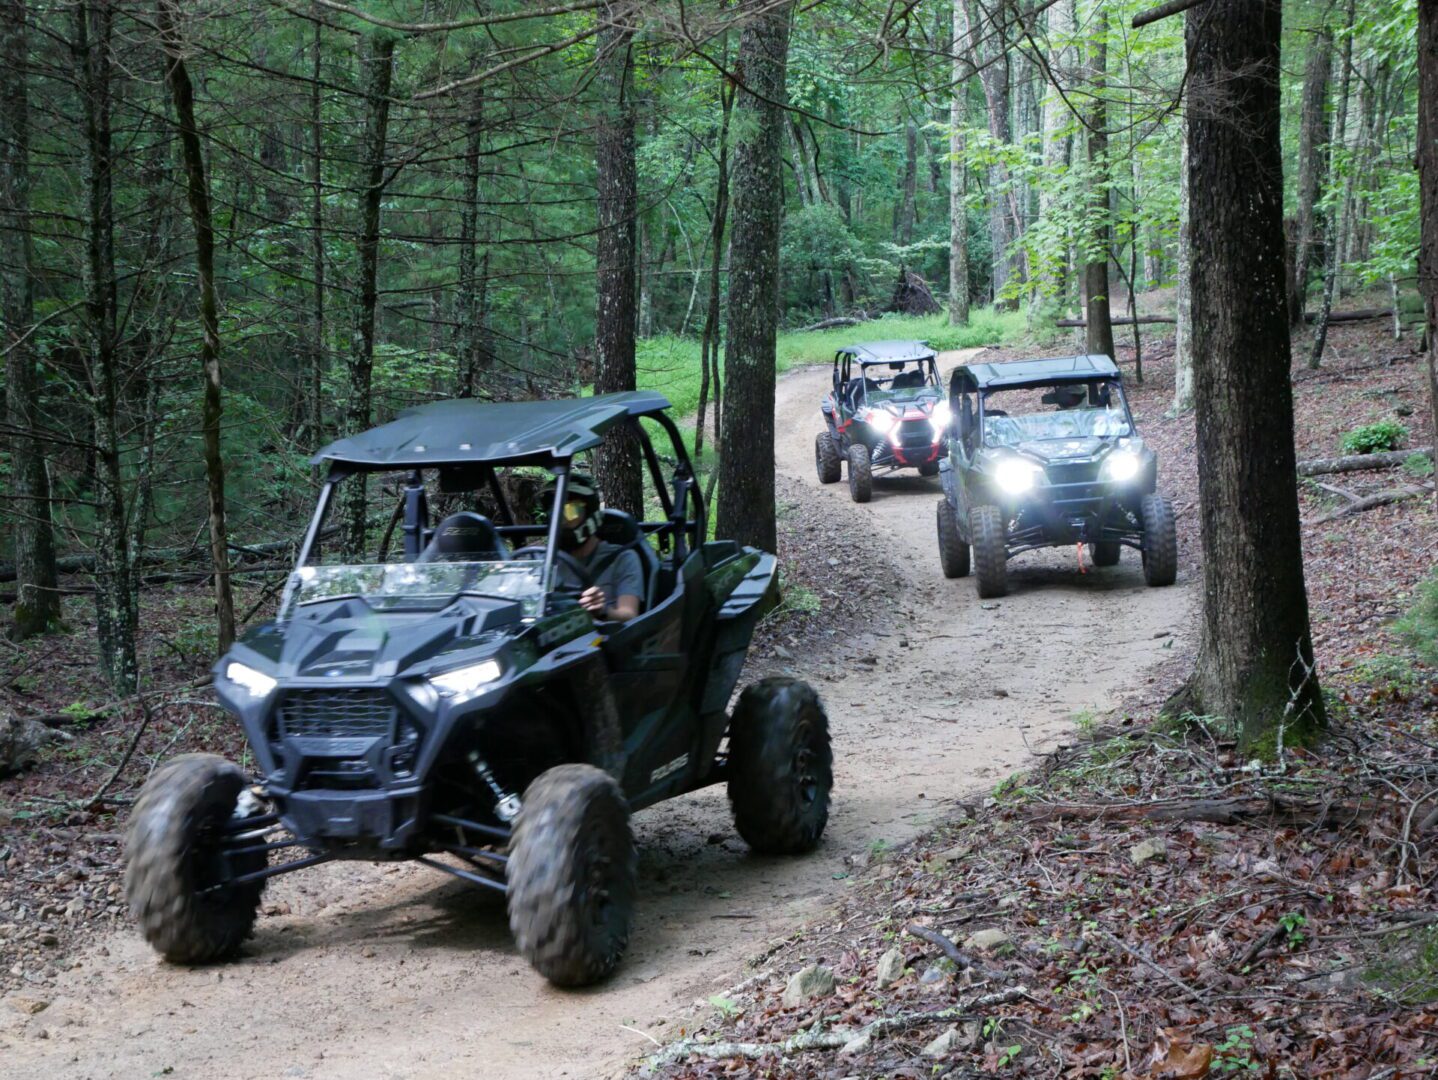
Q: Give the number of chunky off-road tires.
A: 10